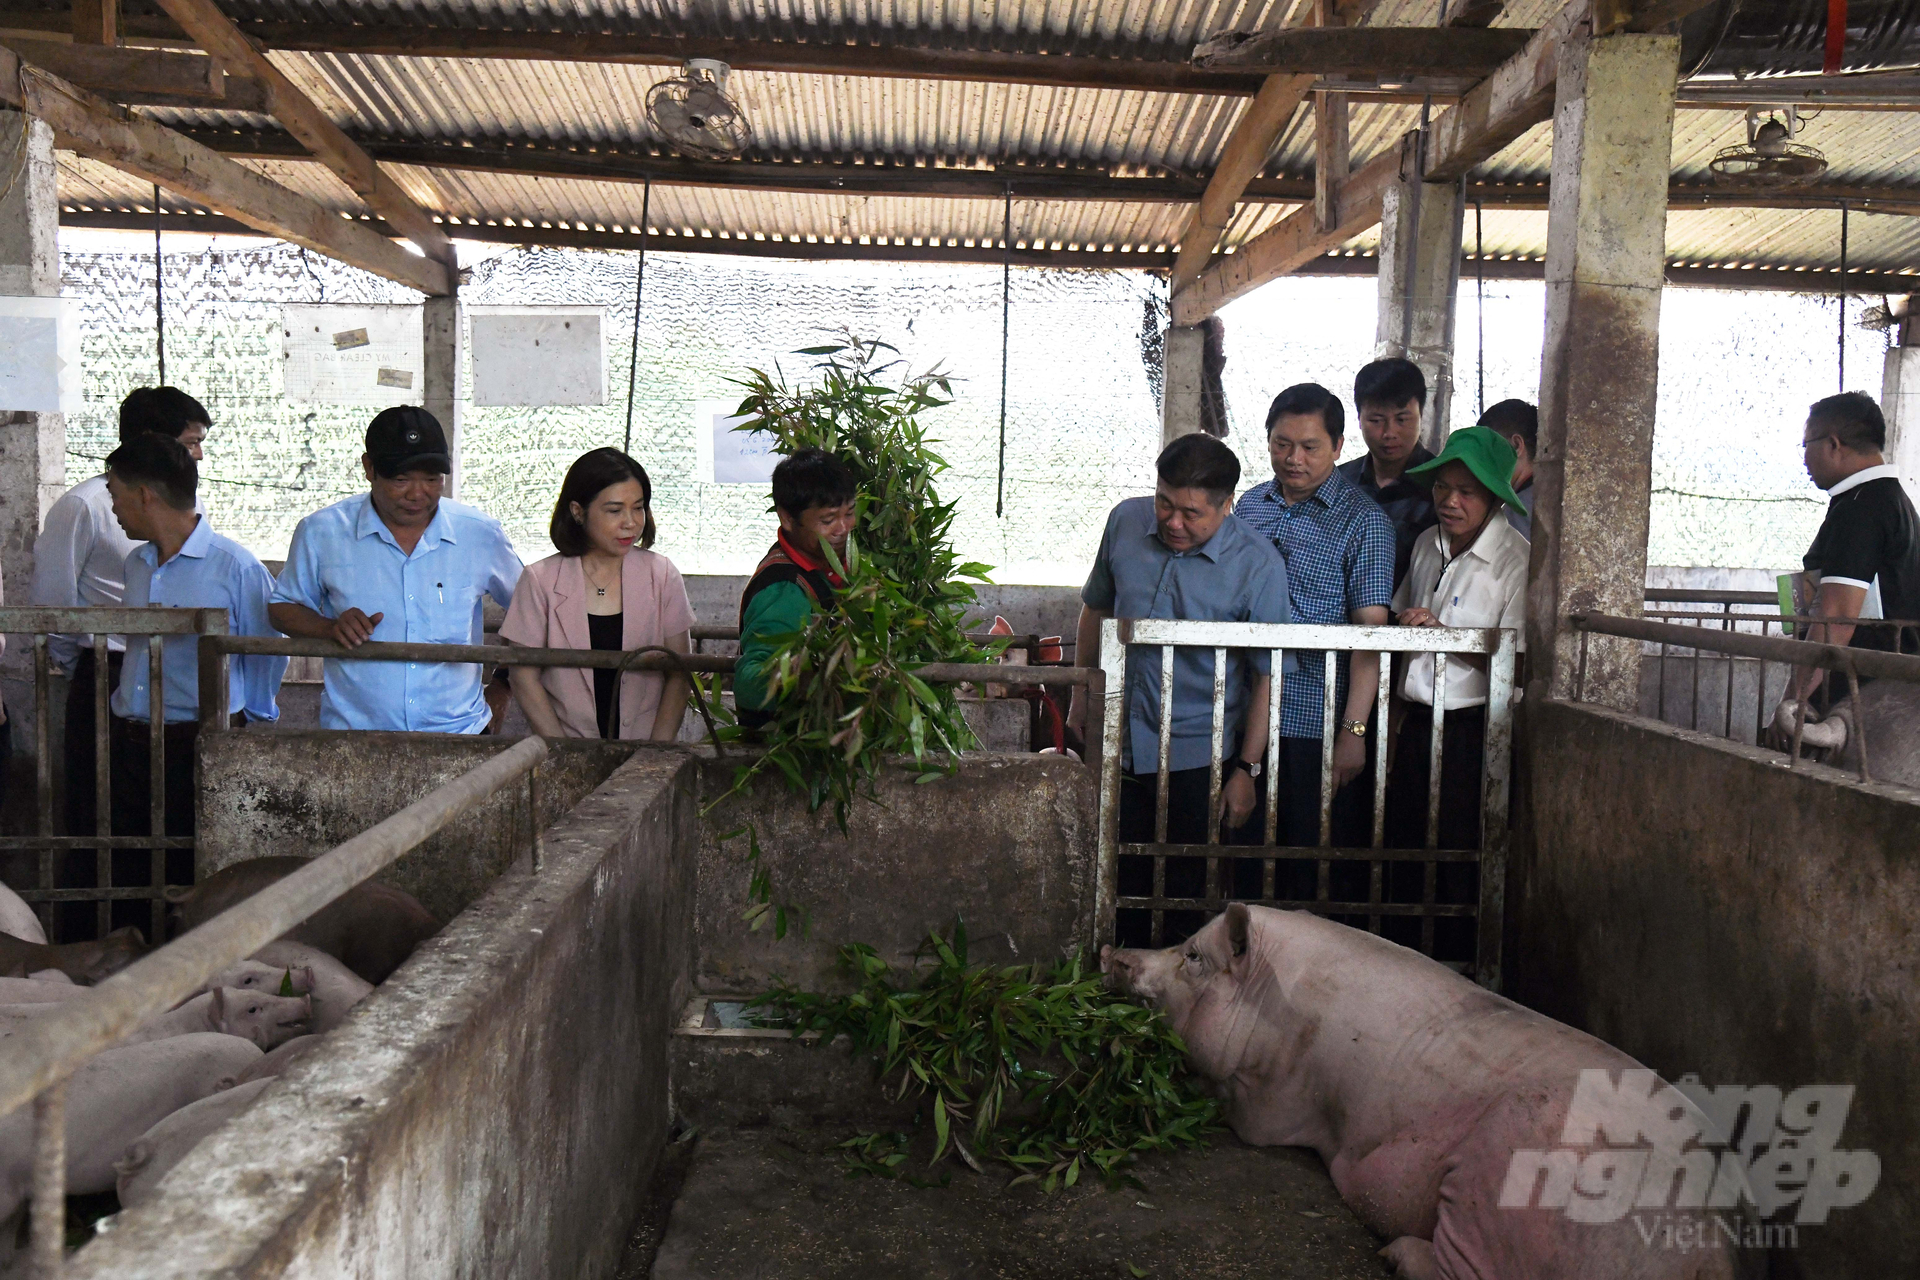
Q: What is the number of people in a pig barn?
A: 11